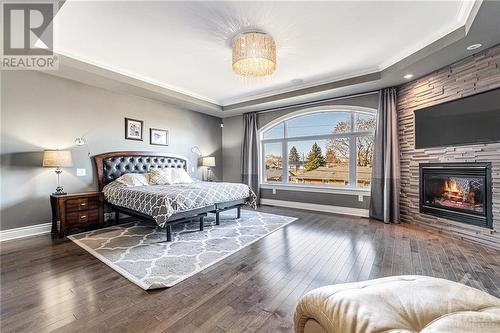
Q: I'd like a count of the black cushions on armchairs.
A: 0